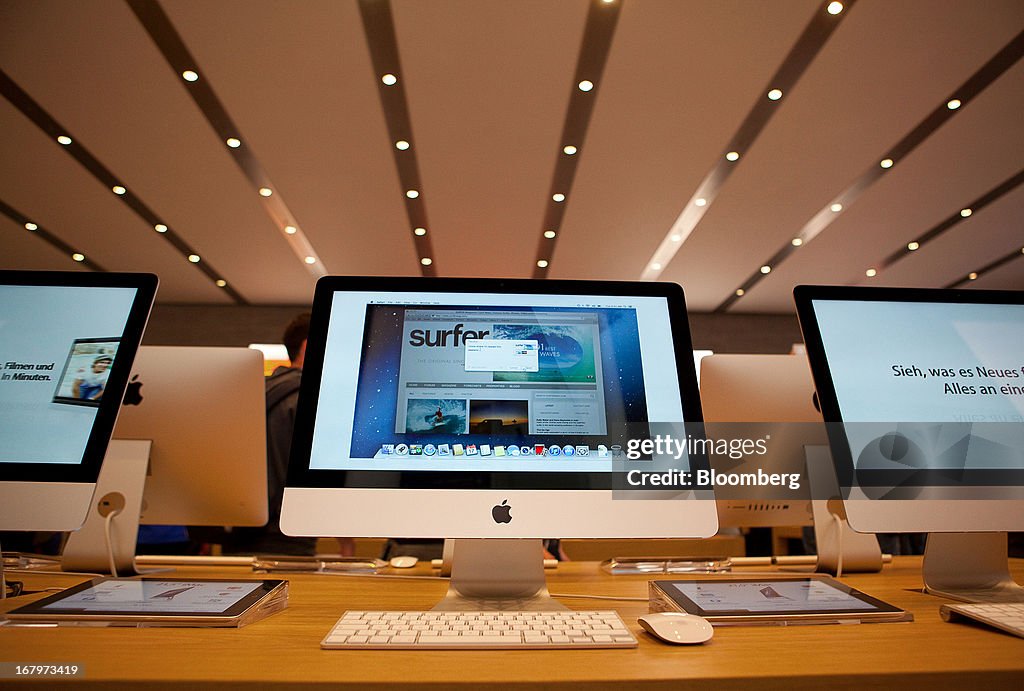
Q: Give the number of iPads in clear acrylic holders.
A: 2